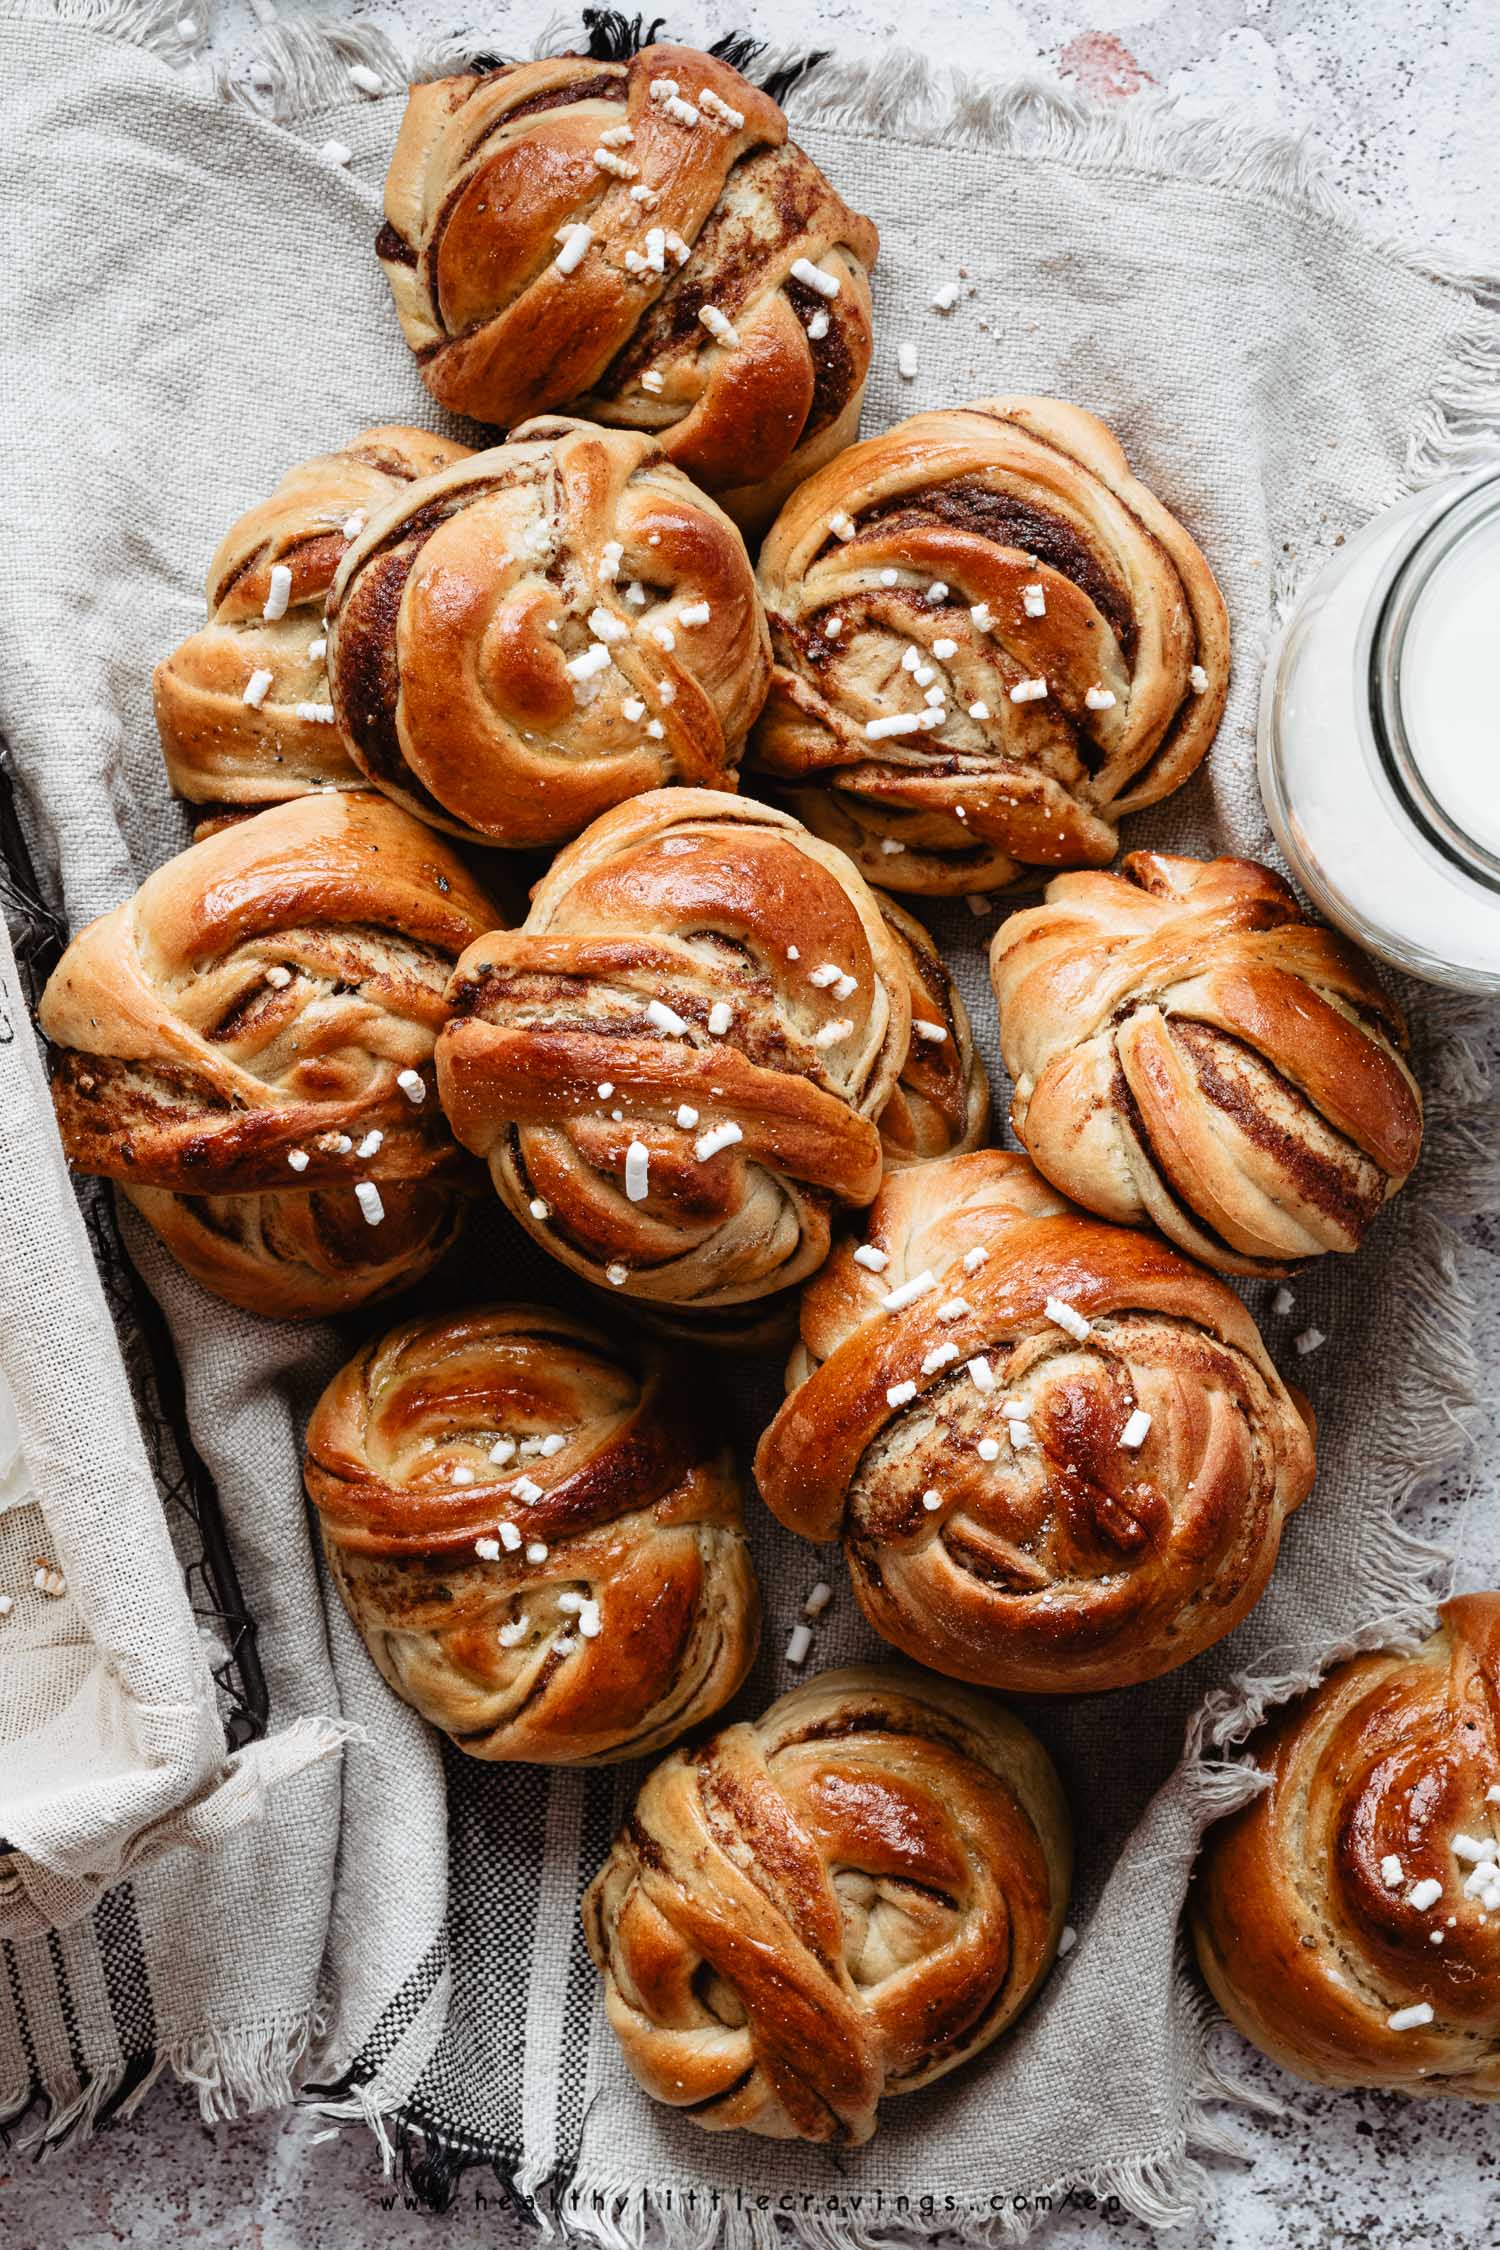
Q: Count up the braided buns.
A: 12